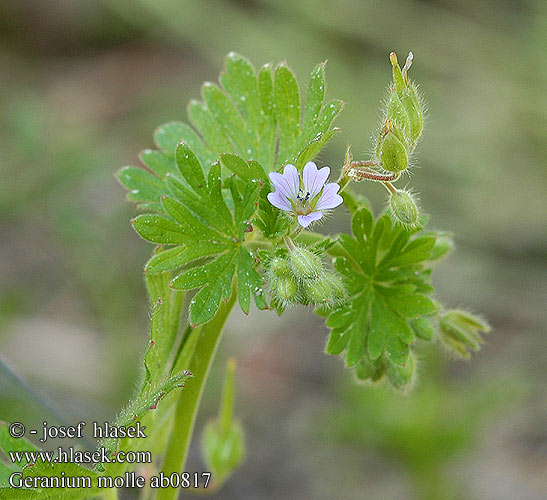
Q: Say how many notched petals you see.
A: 5